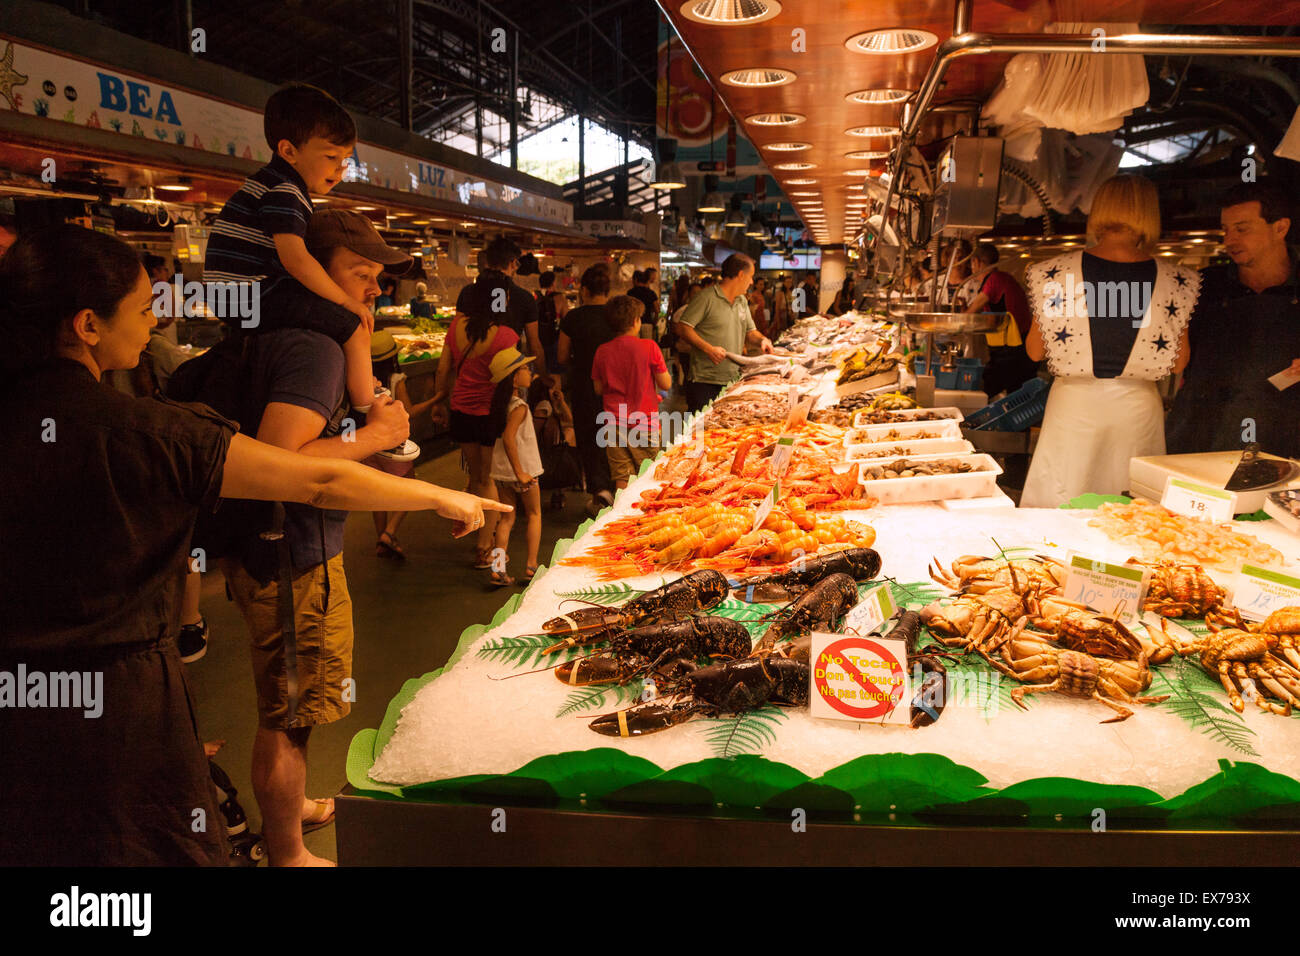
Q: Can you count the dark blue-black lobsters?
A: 6